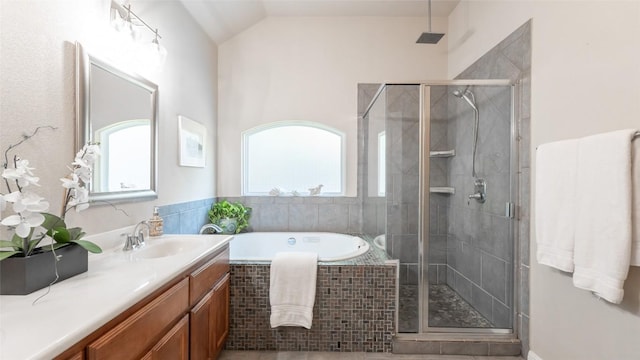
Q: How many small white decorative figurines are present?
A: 3